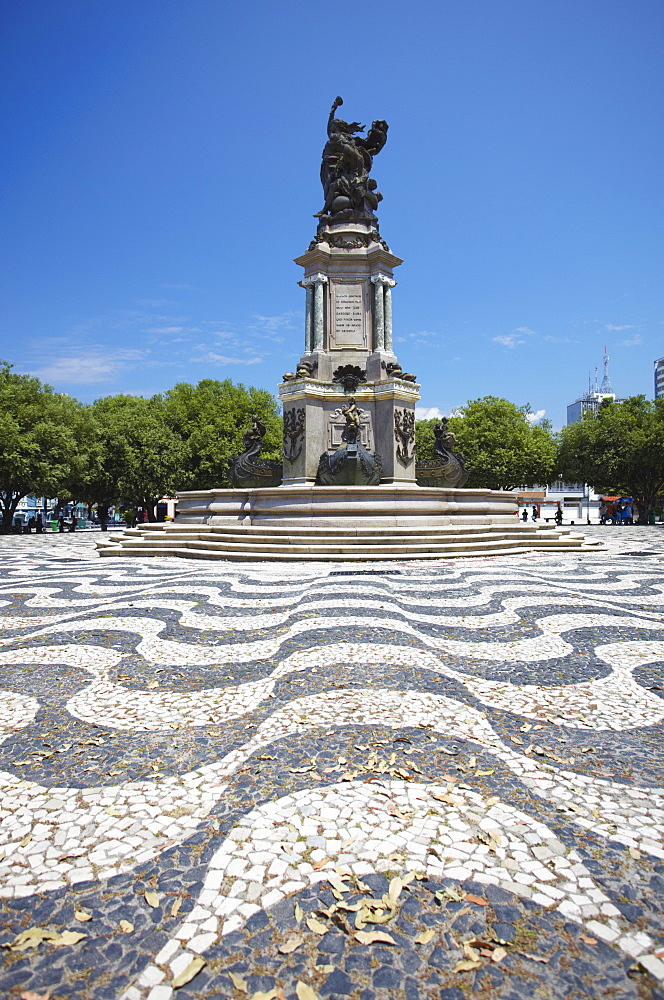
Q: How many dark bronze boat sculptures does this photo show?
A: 3